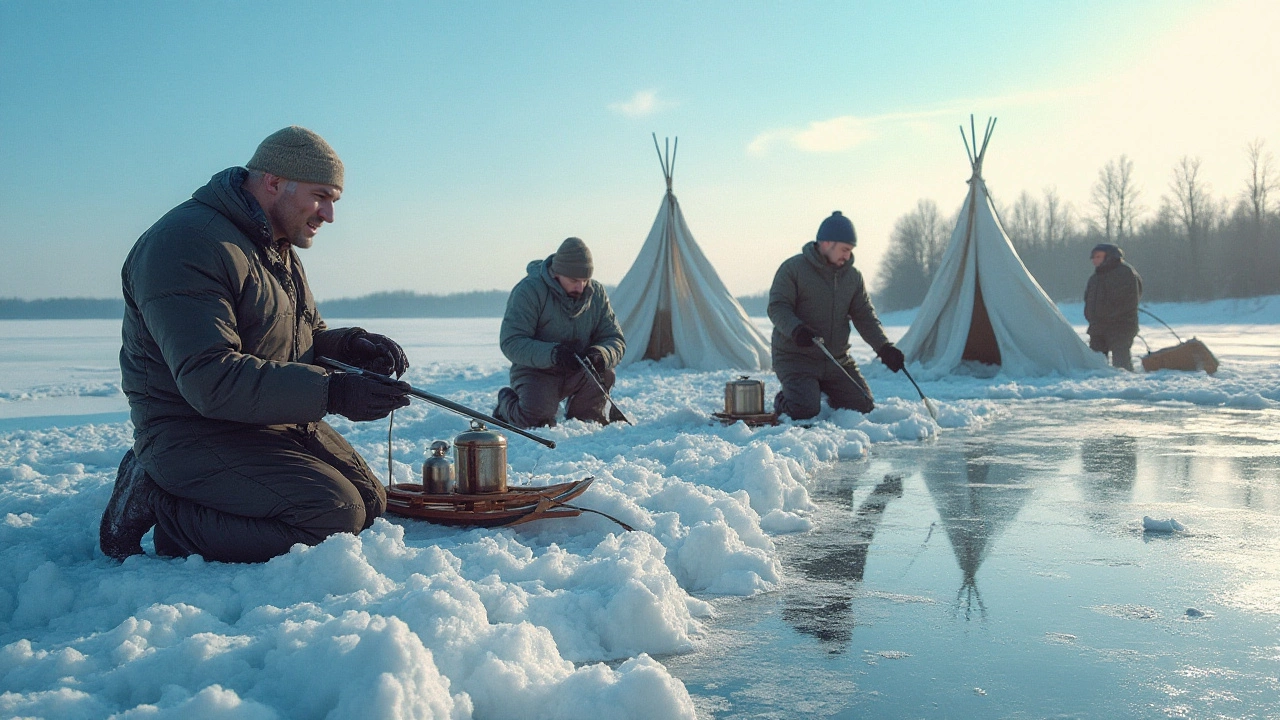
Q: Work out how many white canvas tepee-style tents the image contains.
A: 2